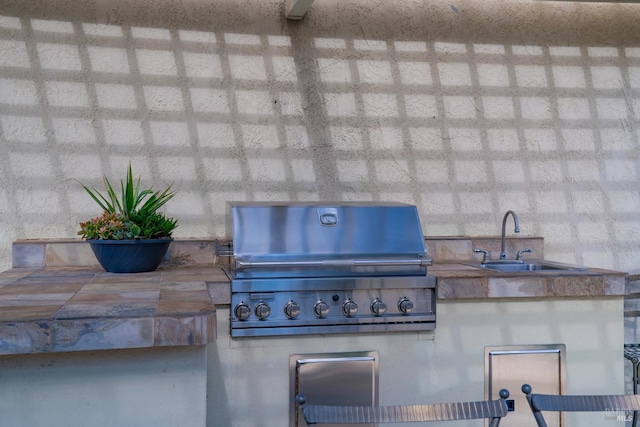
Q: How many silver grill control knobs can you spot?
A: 7